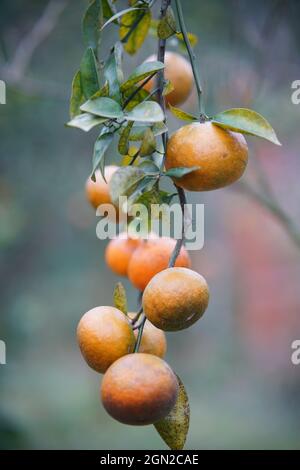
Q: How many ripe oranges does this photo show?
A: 9